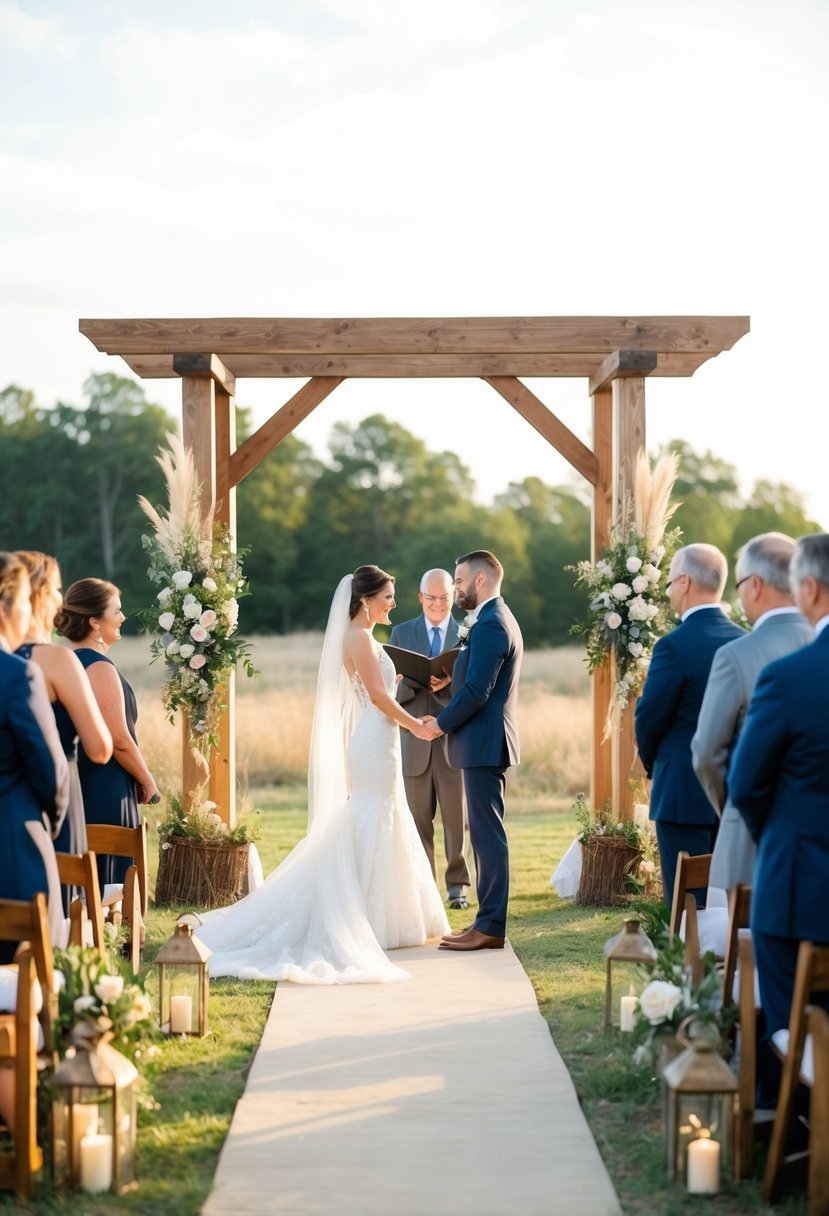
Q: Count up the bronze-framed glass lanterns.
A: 4